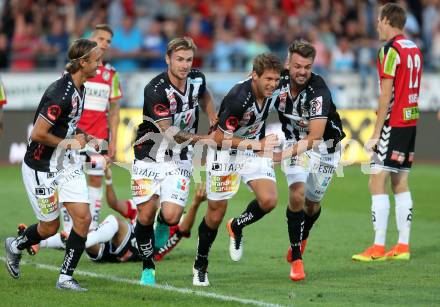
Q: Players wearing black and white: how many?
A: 4